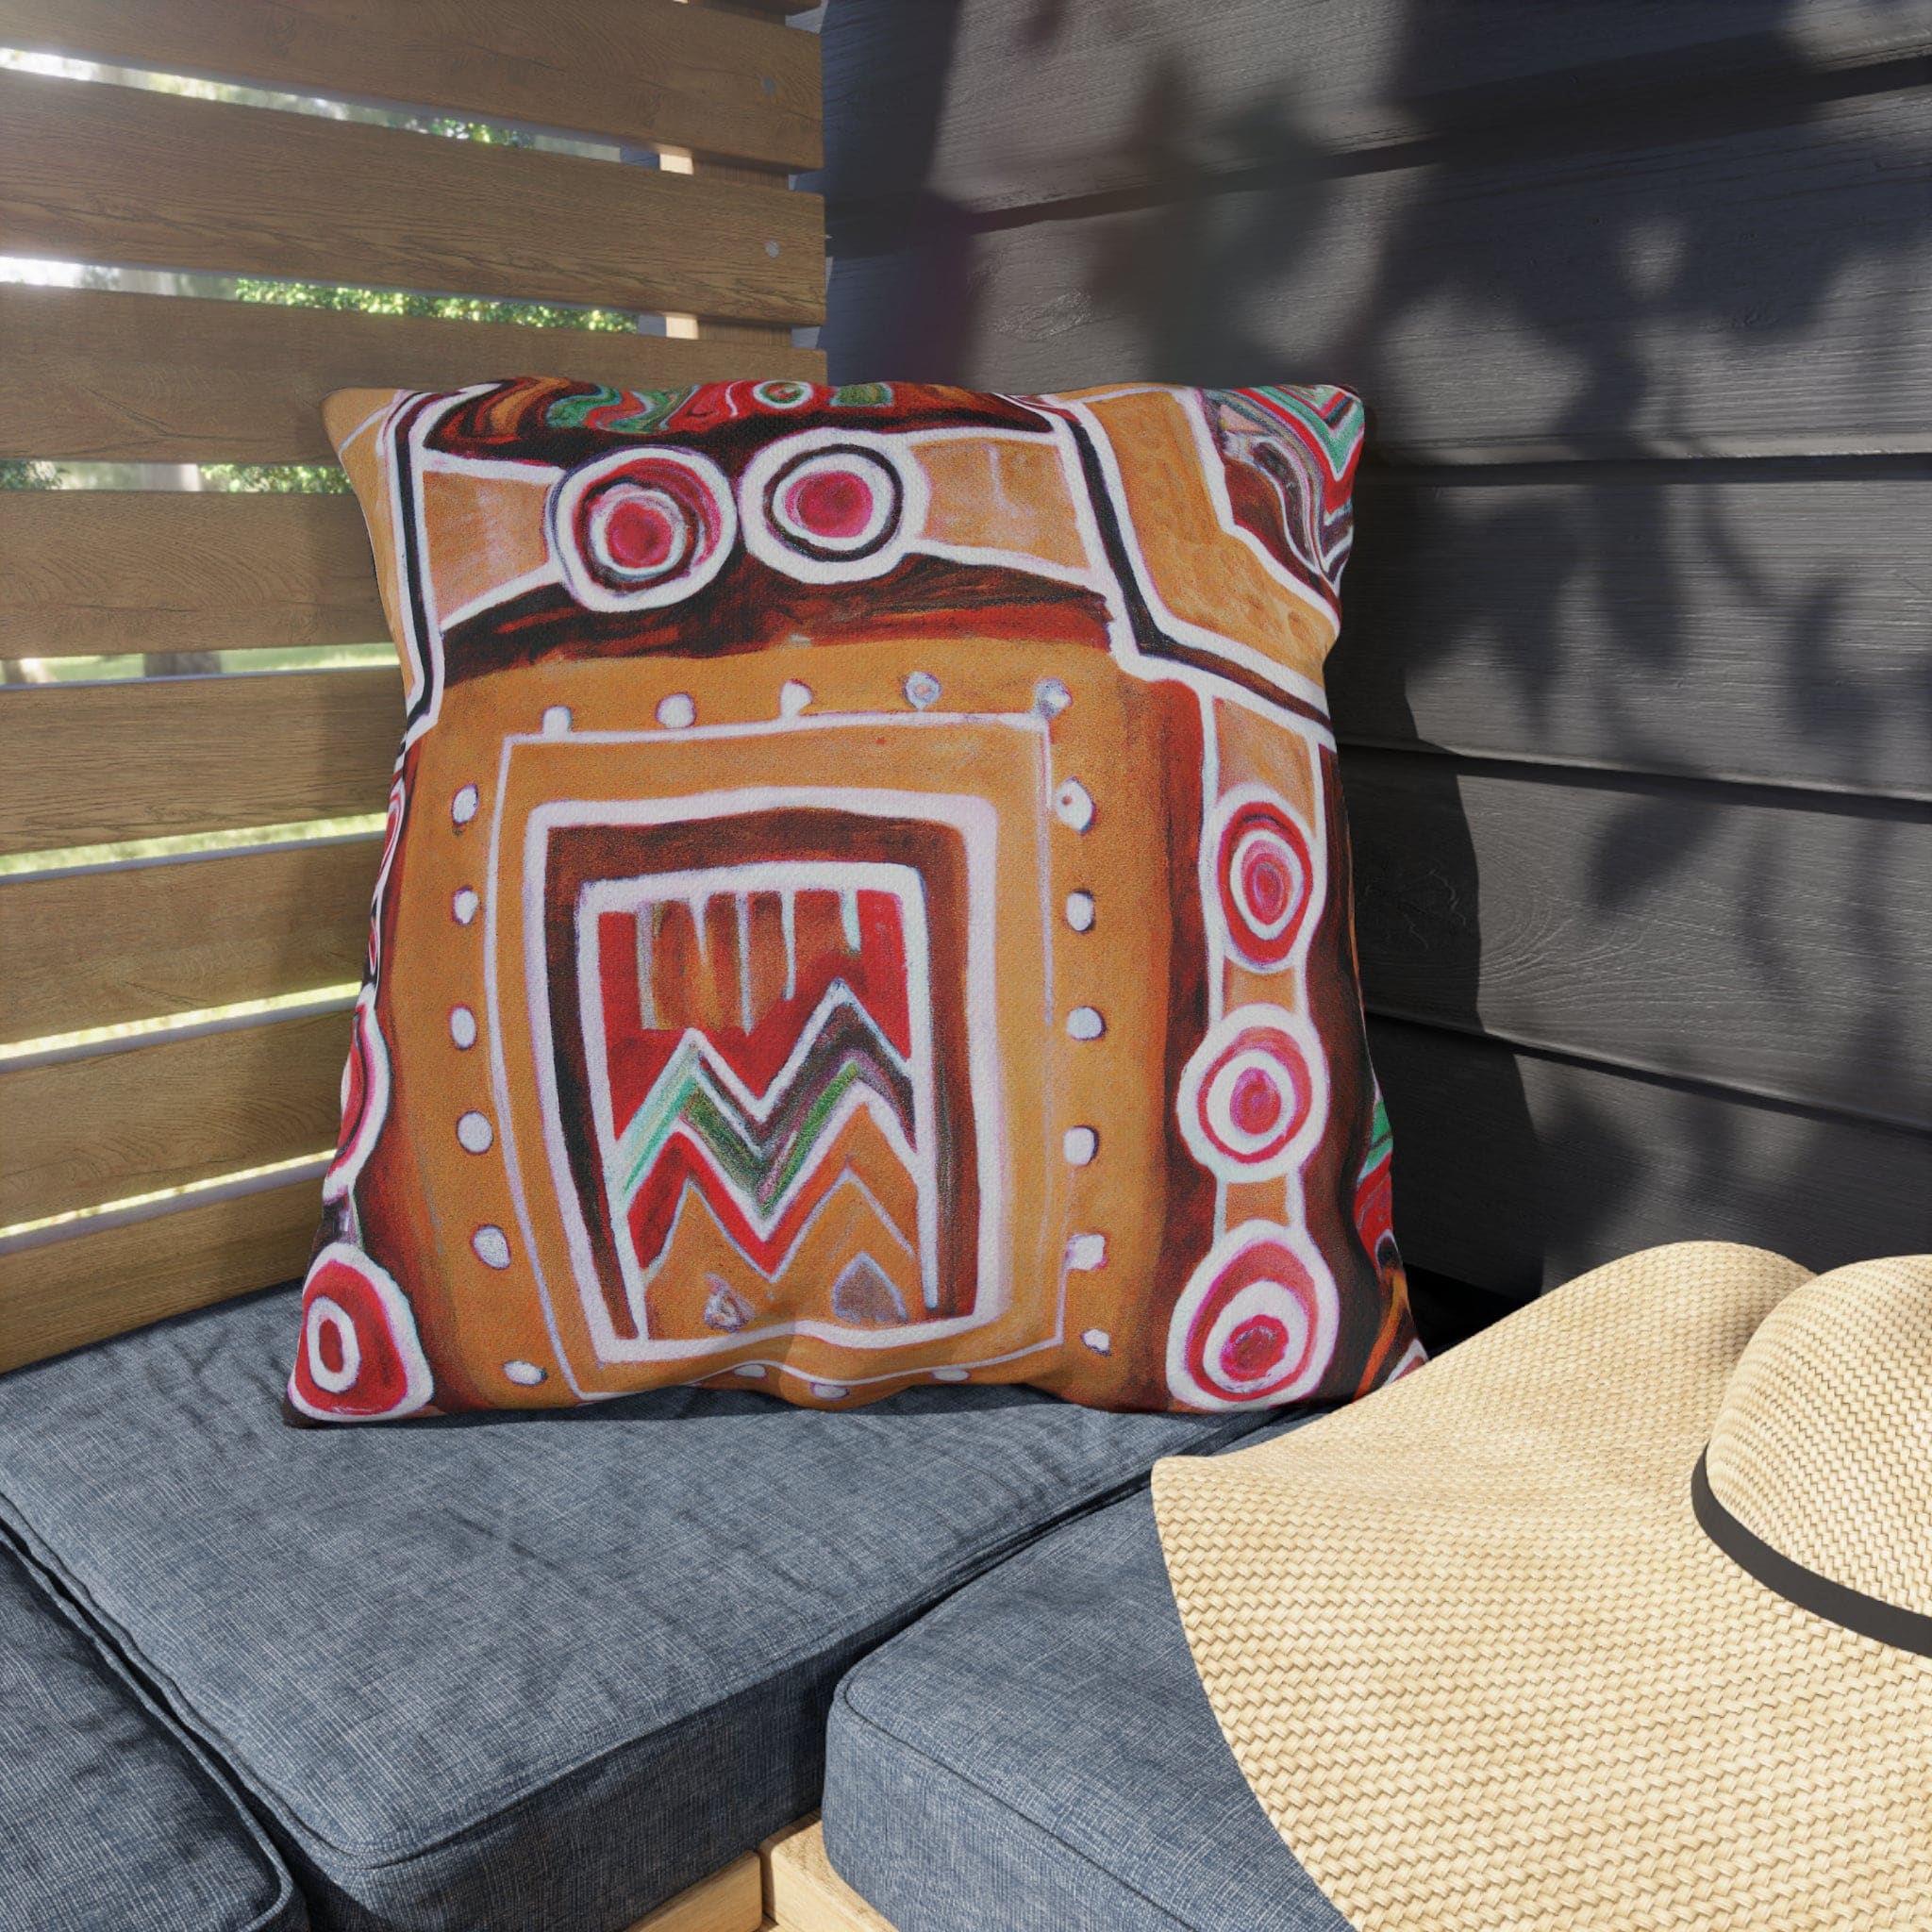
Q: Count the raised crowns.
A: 1